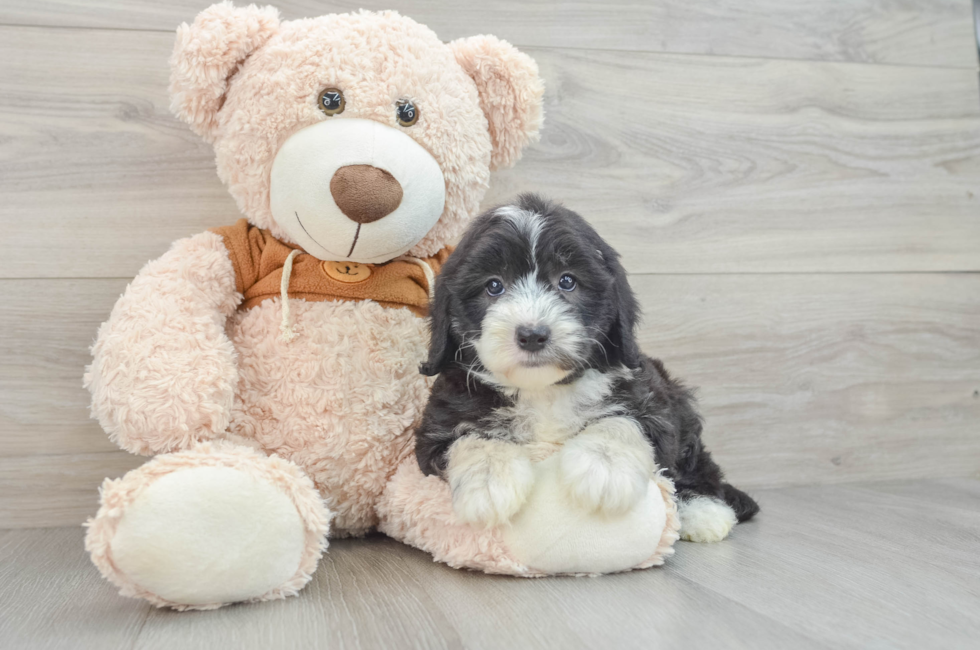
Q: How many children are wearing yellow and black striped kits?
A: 0